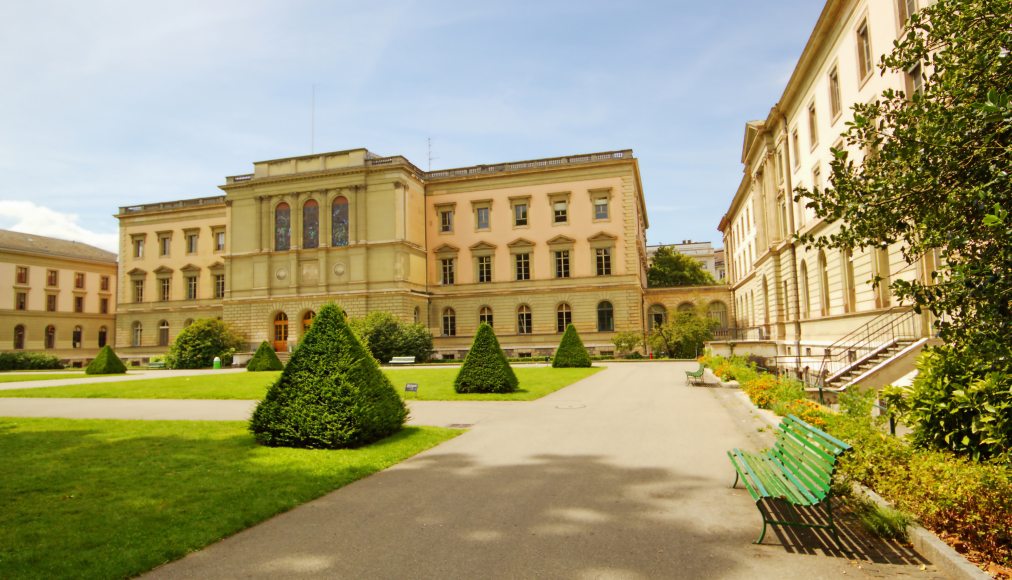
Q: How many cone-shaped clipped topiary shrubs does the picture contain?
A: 5